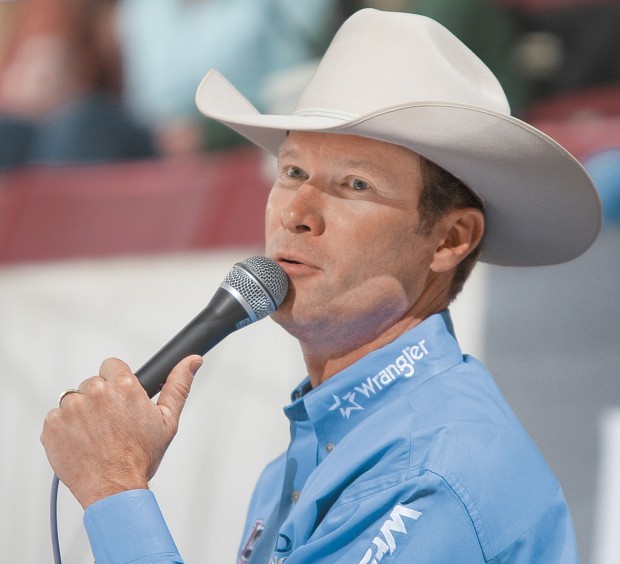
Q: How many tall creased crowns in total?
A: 1